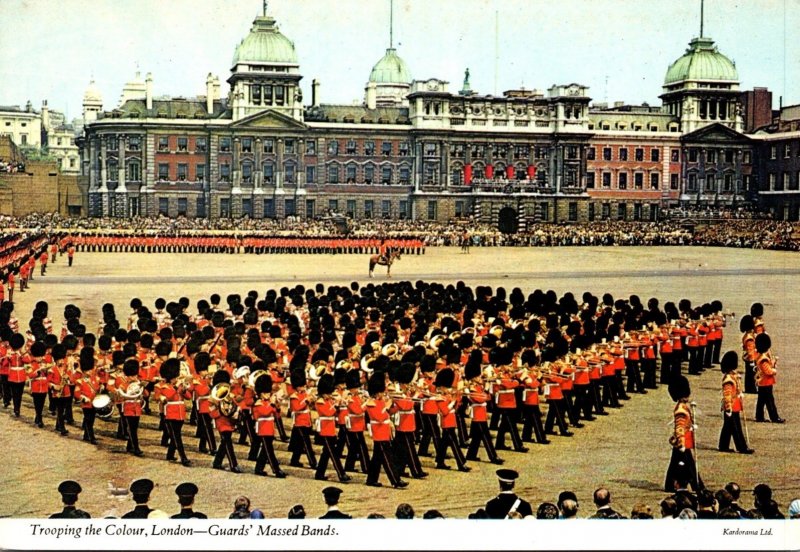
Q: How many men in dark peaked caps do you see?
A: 5